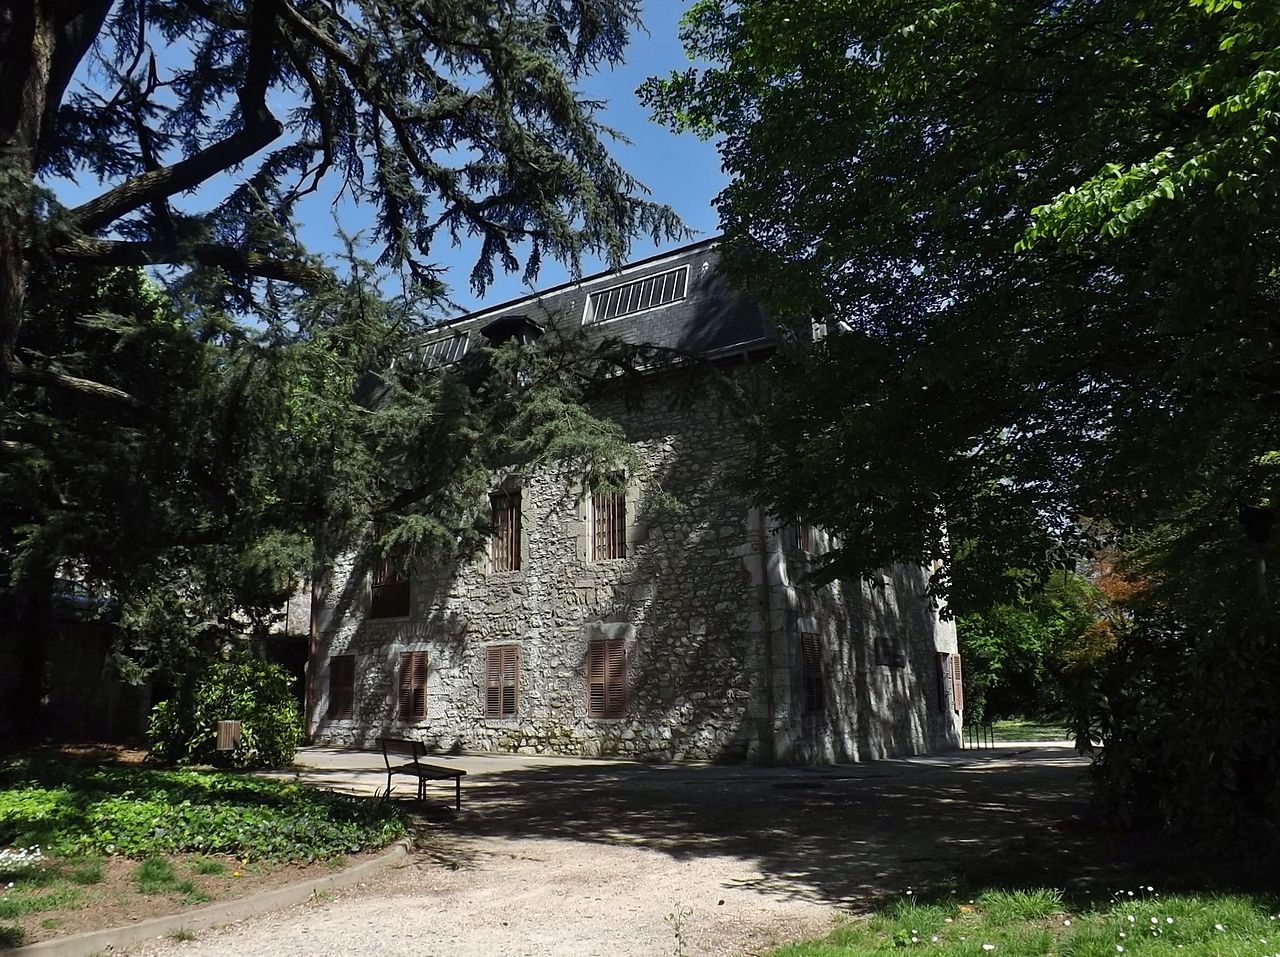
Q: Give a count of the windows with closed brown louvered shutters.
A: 5